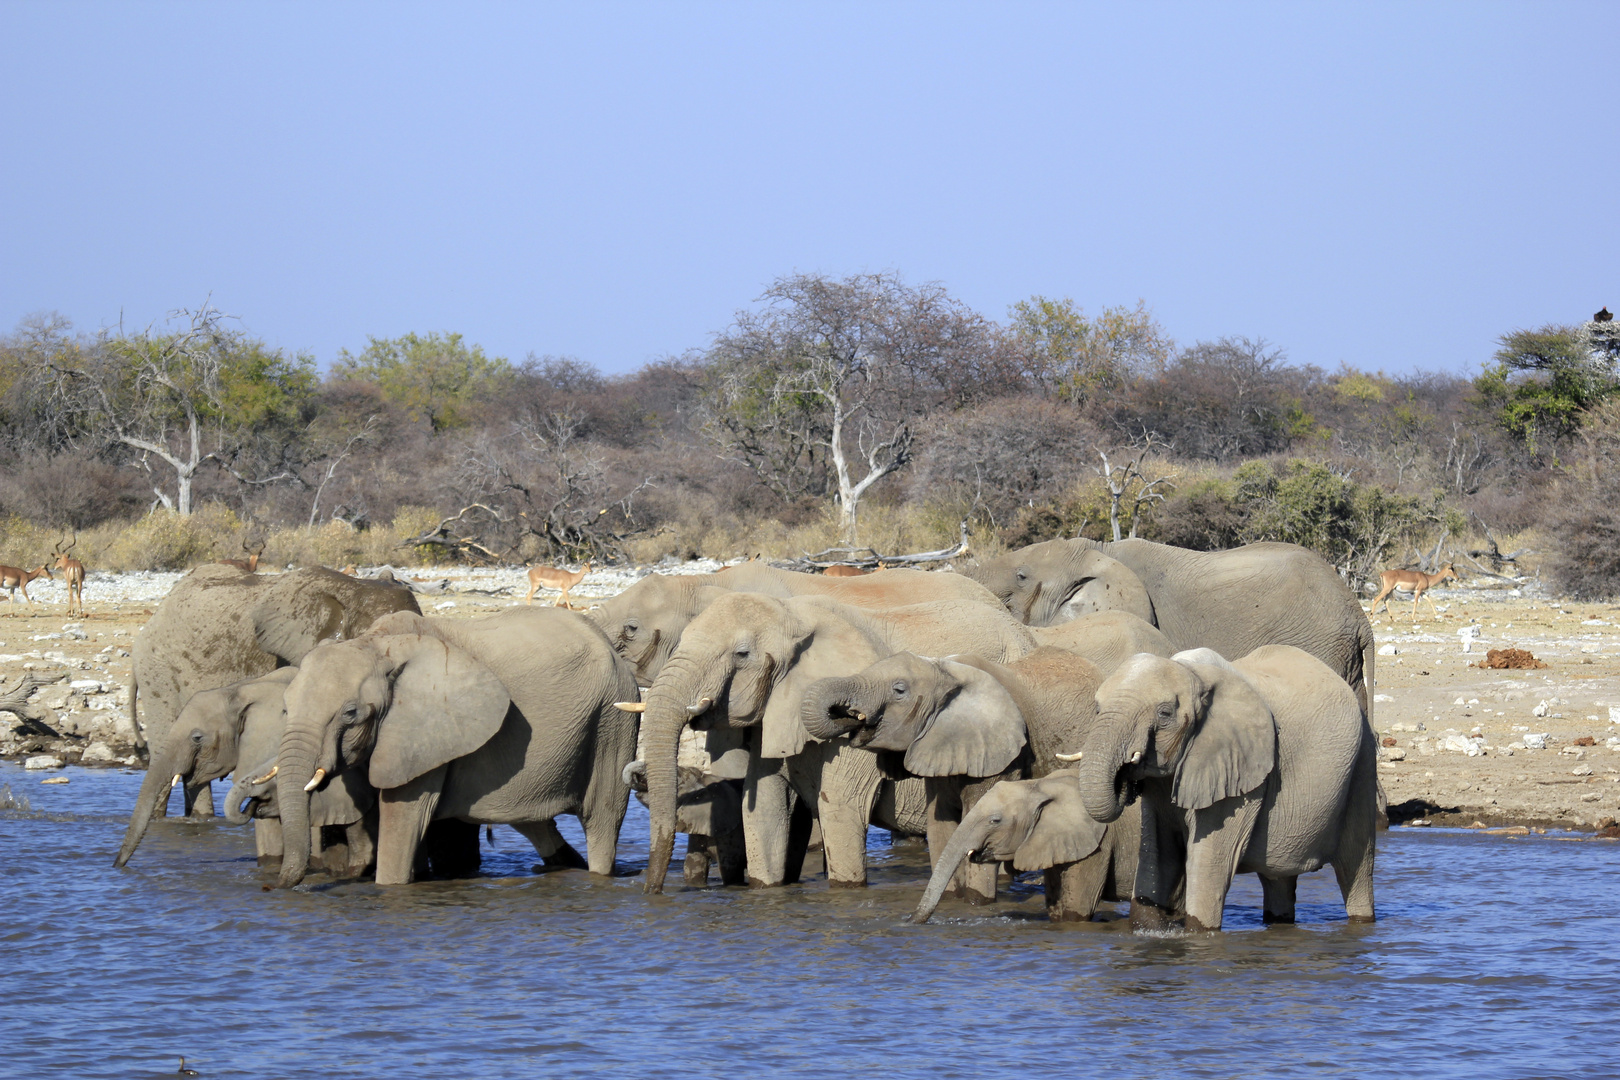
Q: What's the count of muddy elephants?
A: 1